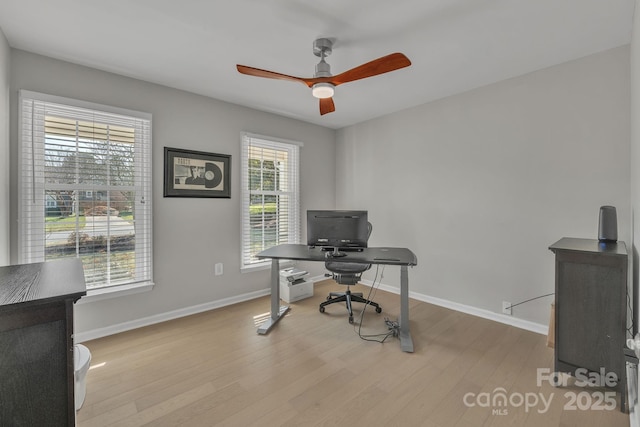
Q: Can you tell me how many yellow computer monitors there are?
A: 0